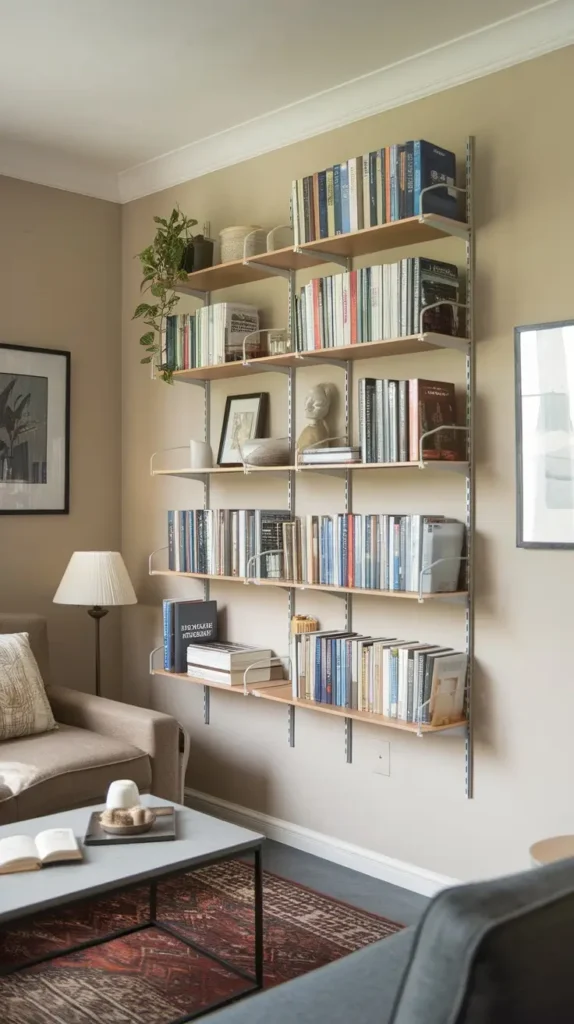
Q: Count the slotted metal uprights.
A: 4